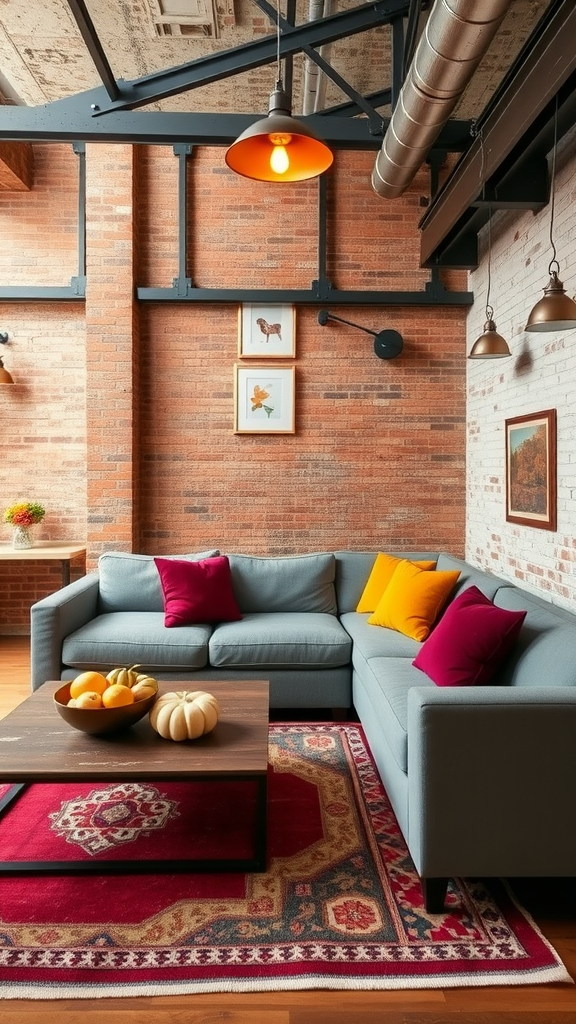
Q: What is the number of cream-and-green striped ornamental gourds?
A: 2